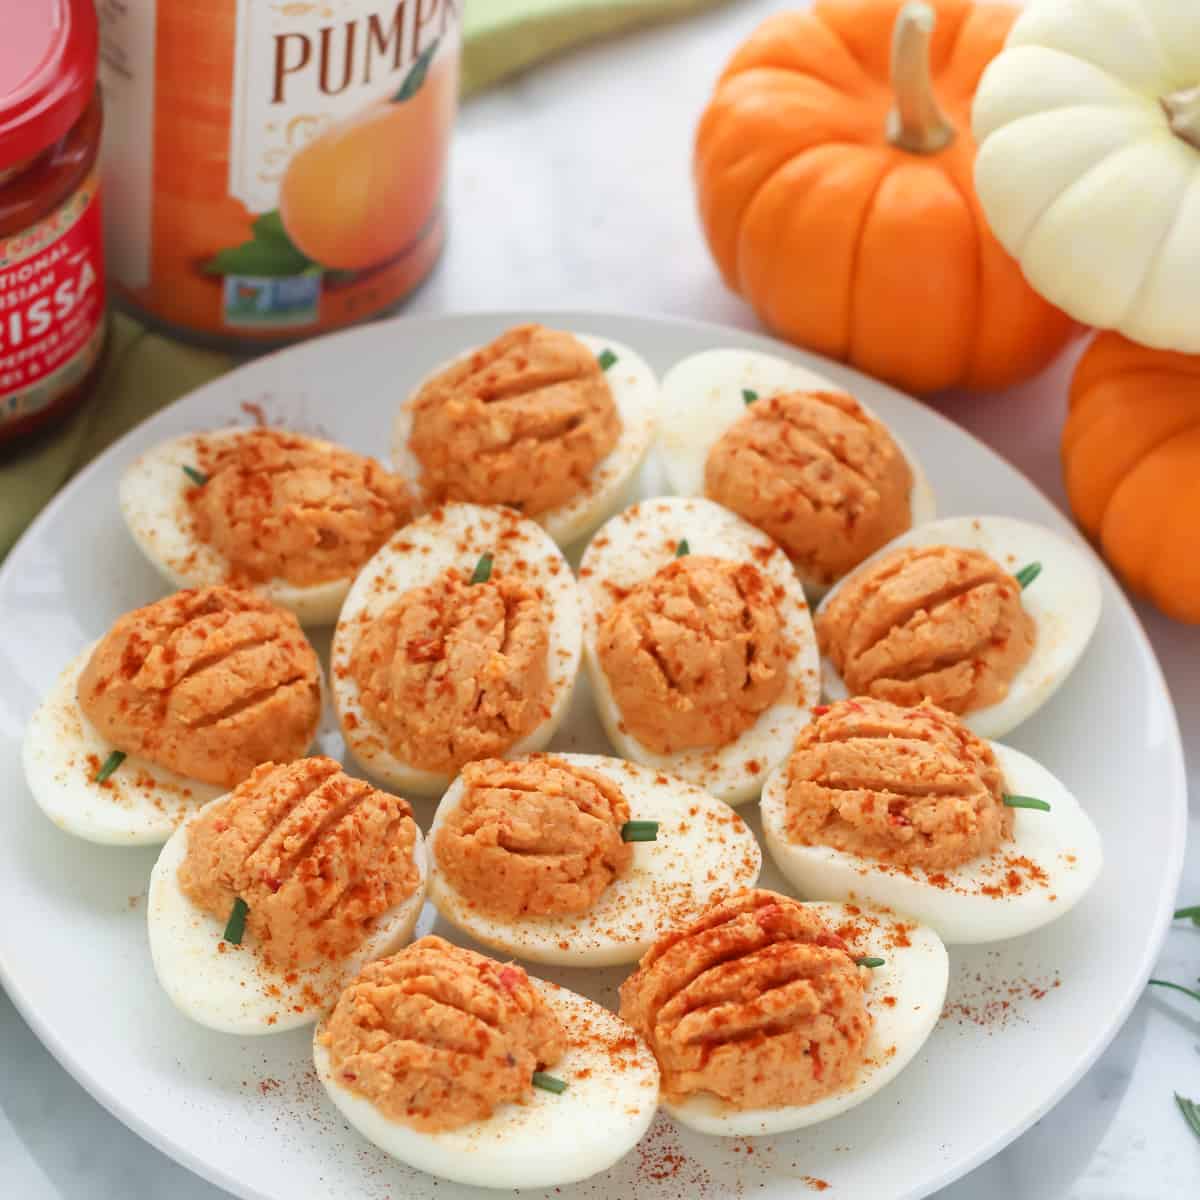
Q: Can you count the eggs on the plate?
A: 12